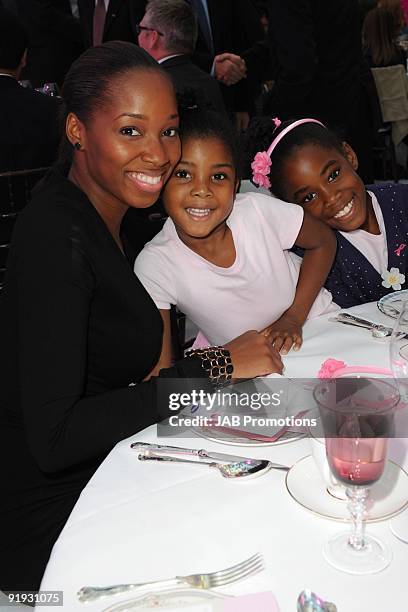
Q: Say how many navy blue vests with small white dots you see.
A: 1